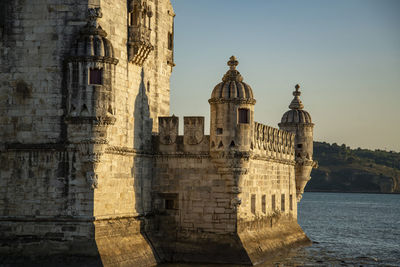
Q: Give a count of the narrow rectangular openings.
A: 5